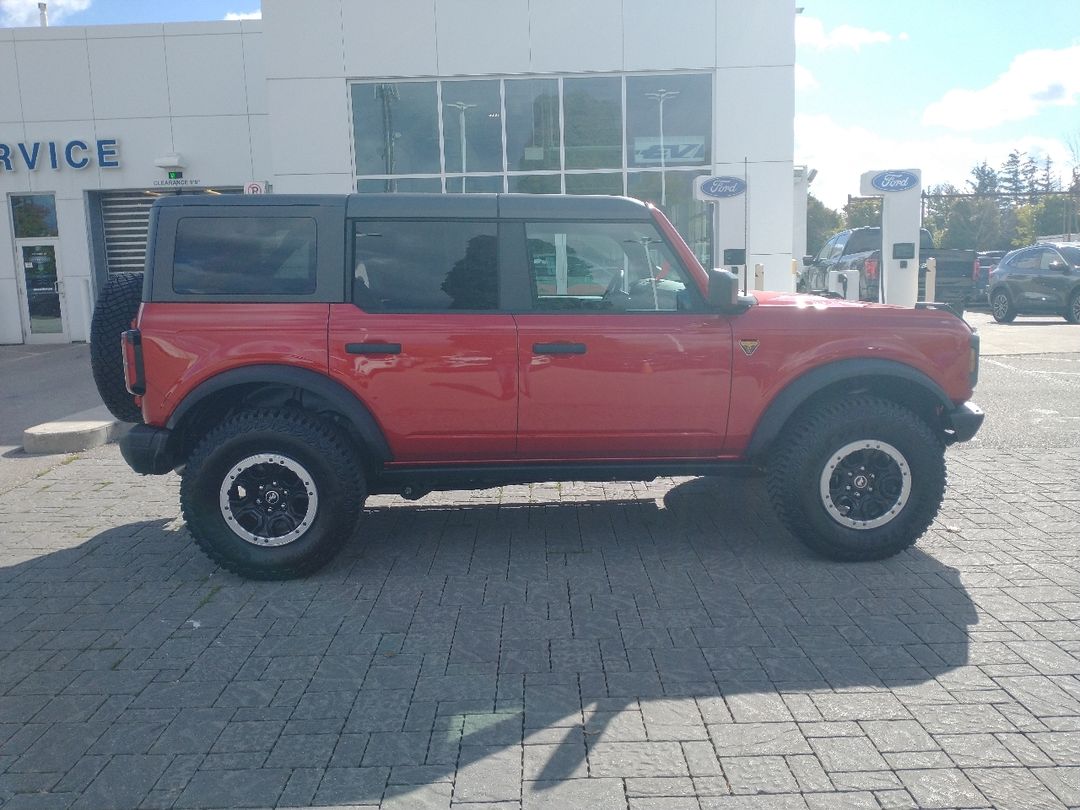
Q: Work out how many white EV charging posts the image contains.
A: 2